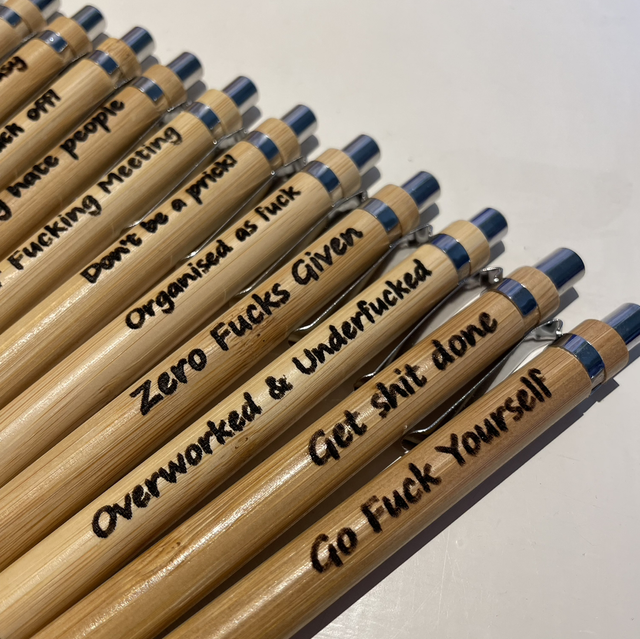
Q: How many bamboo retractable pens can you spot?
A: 11